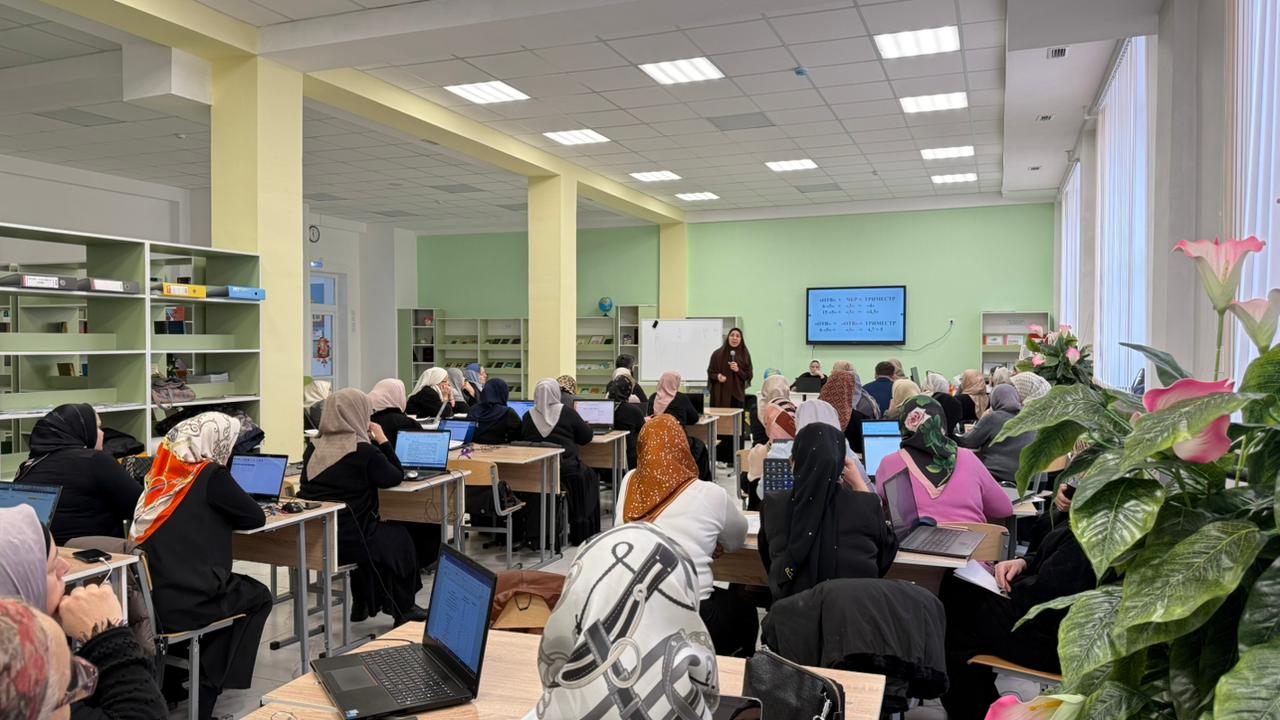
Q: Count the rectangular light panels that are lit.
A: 10